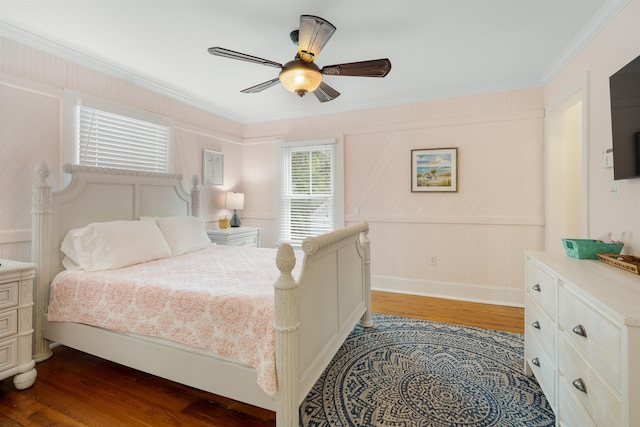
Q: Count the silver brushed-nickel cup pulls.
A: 5